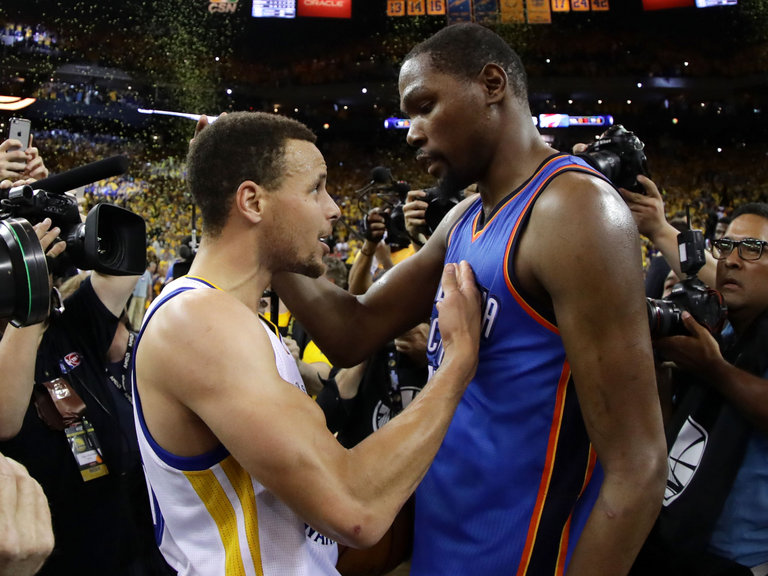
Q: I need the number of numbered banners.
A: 6